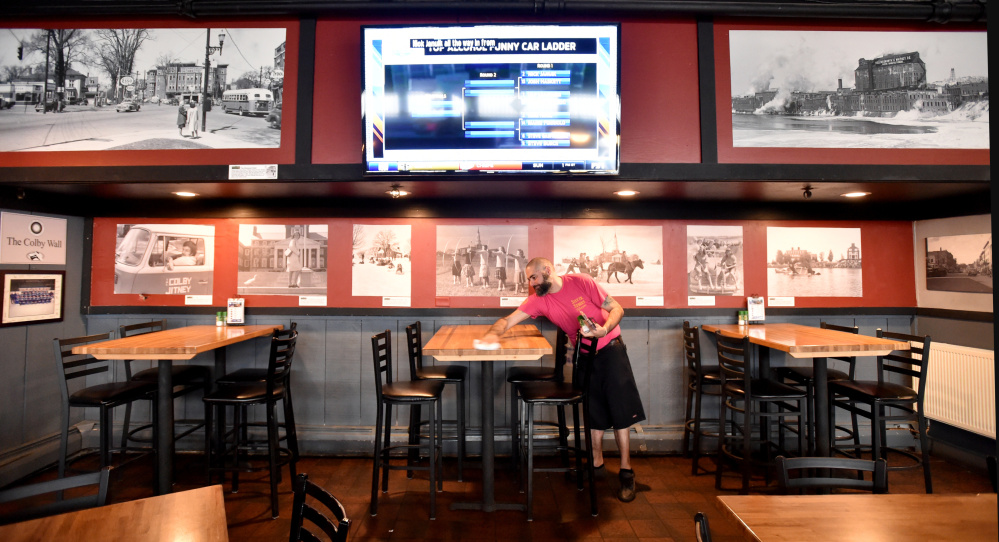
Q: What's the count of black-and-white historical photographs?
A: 10